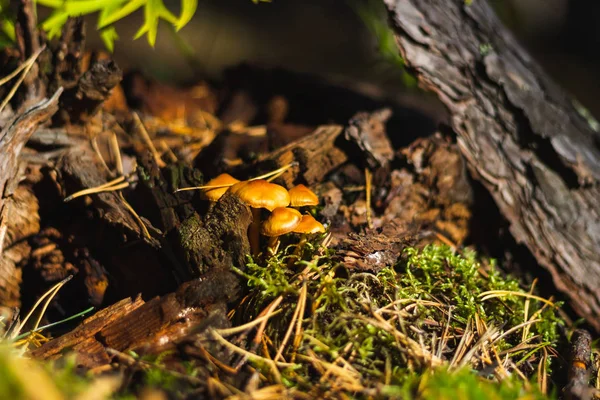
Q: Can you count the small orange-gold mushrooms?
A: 5